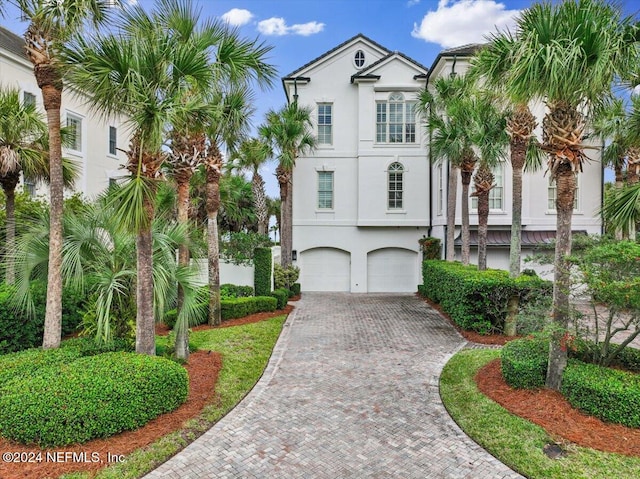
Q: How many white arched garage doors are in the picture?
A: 2